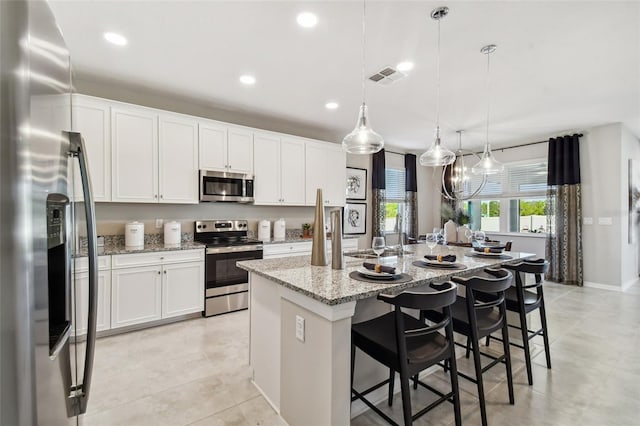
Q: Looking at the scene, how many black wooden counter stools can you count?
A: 3